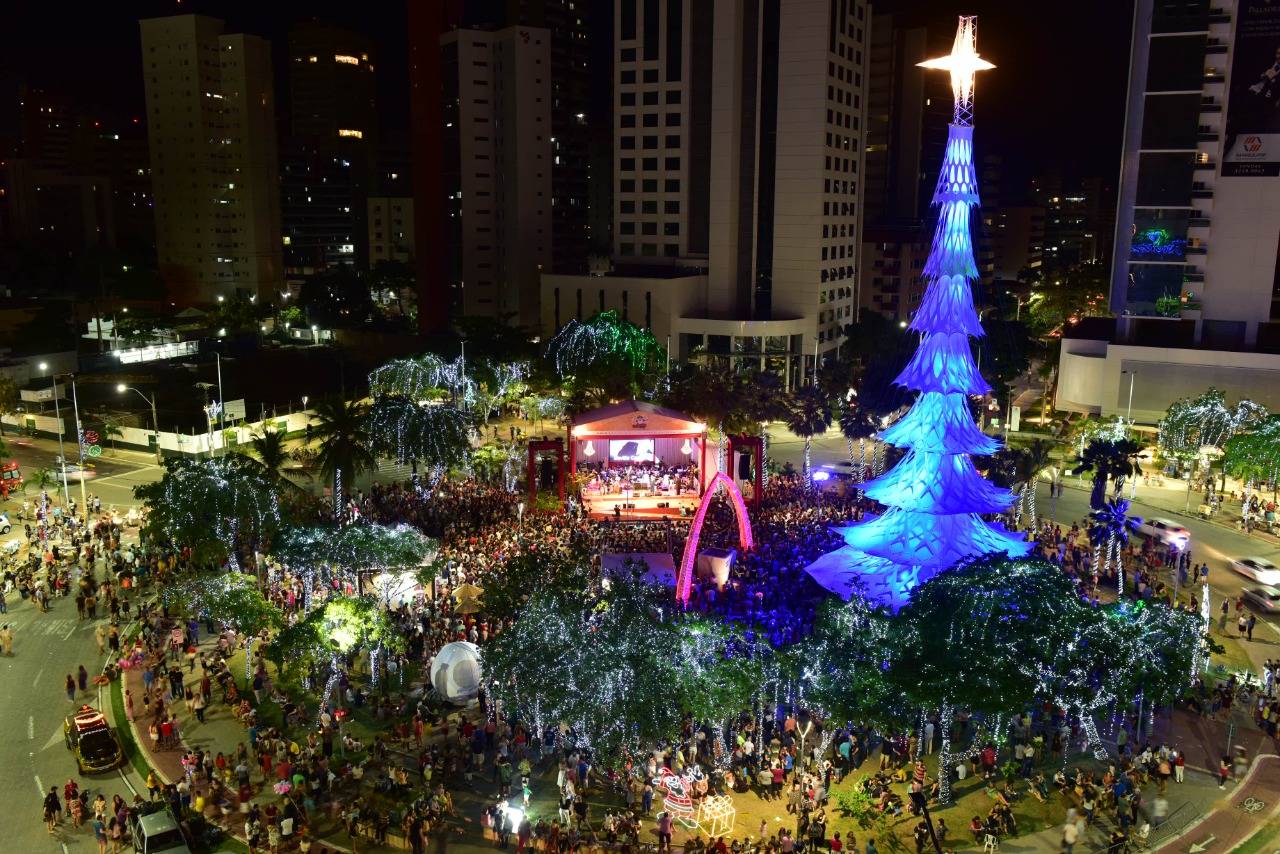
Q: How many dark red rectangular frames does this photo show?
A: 2